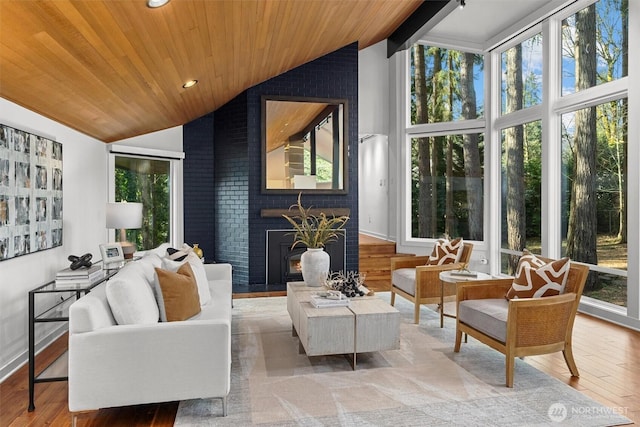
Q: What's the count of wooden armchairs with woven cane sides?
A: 2